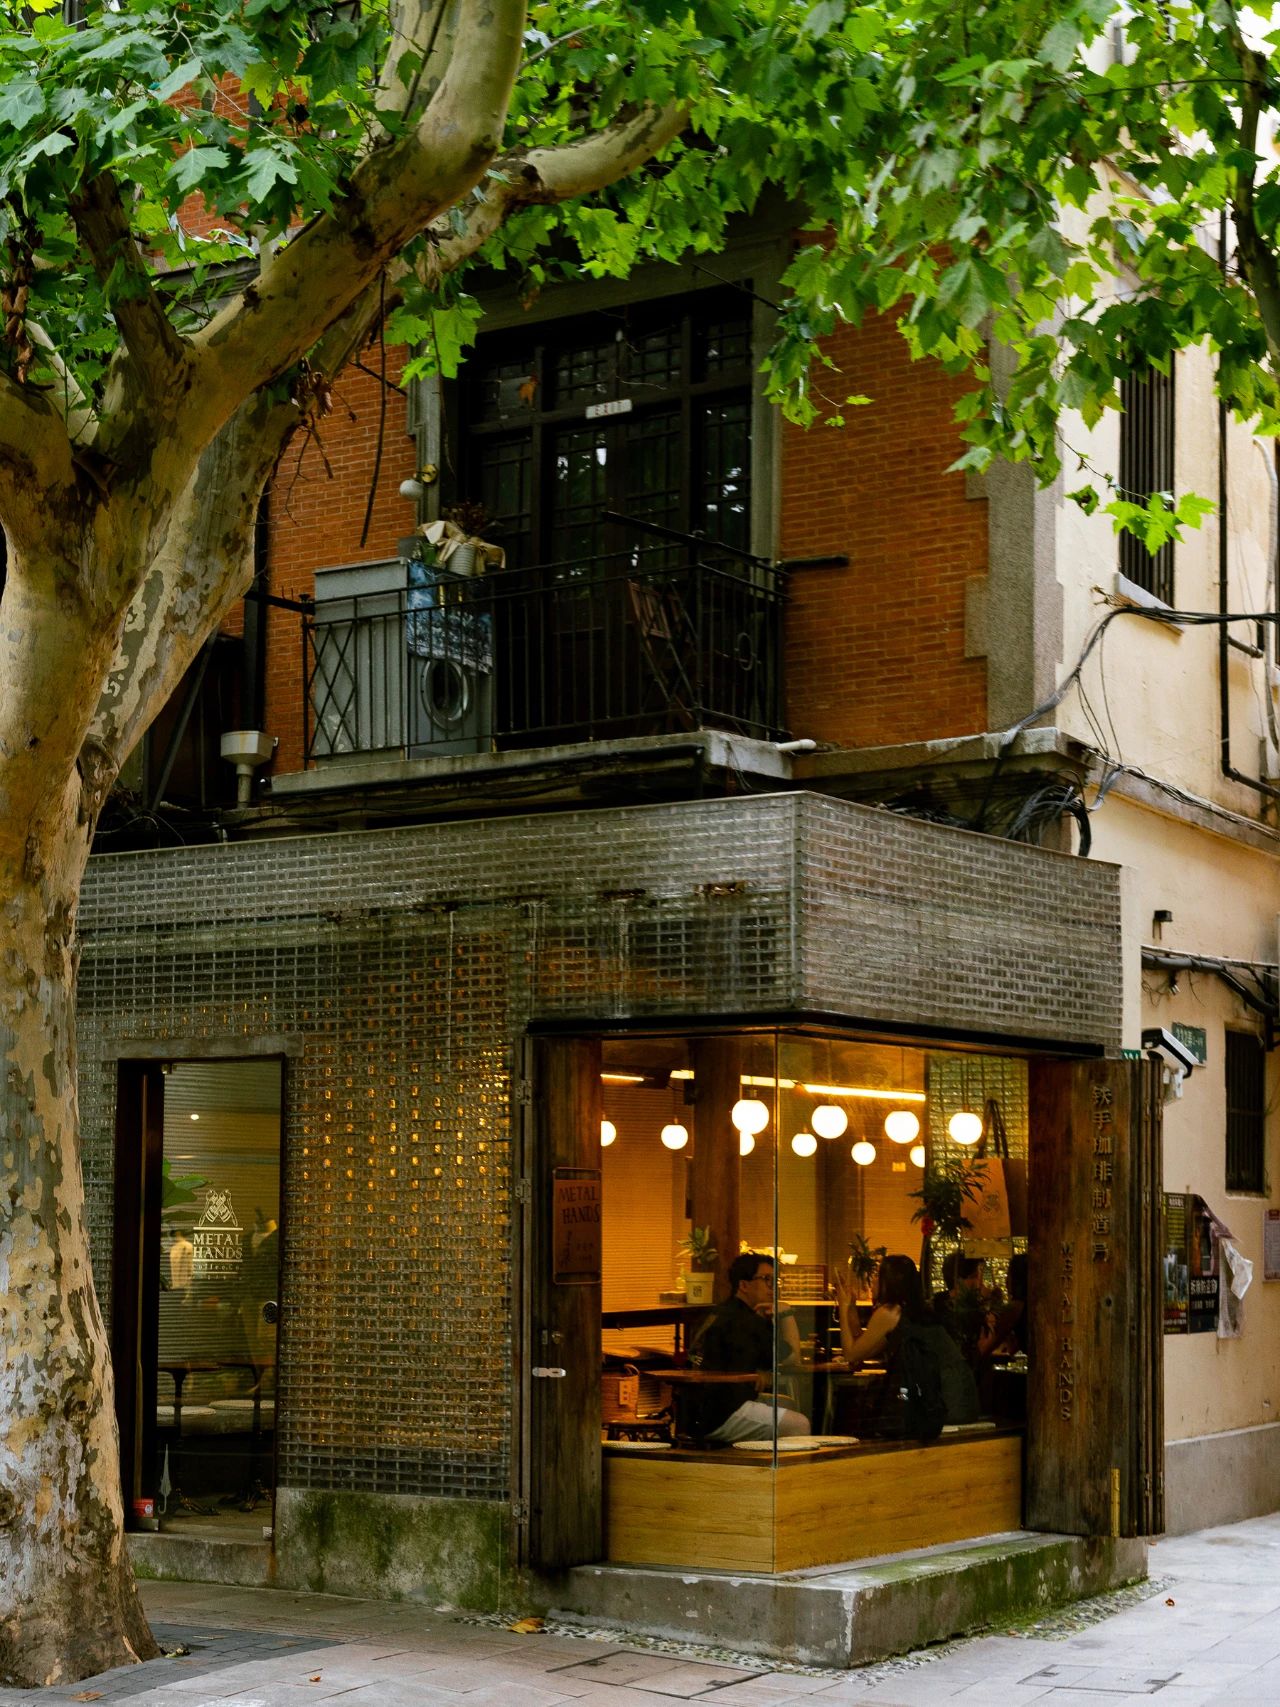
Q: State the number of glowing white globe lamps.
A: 10